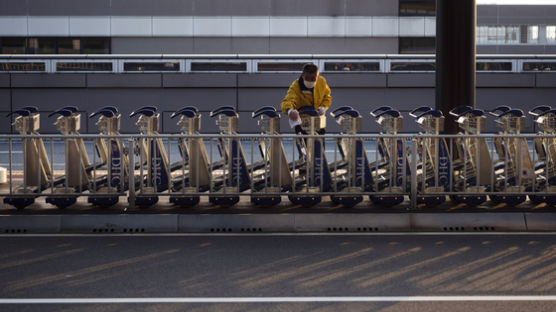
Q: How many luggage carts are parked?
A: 14